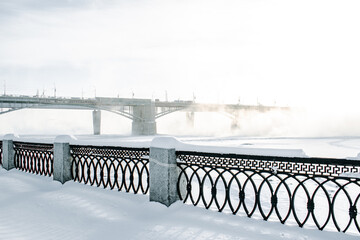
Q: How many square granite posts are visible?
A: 3